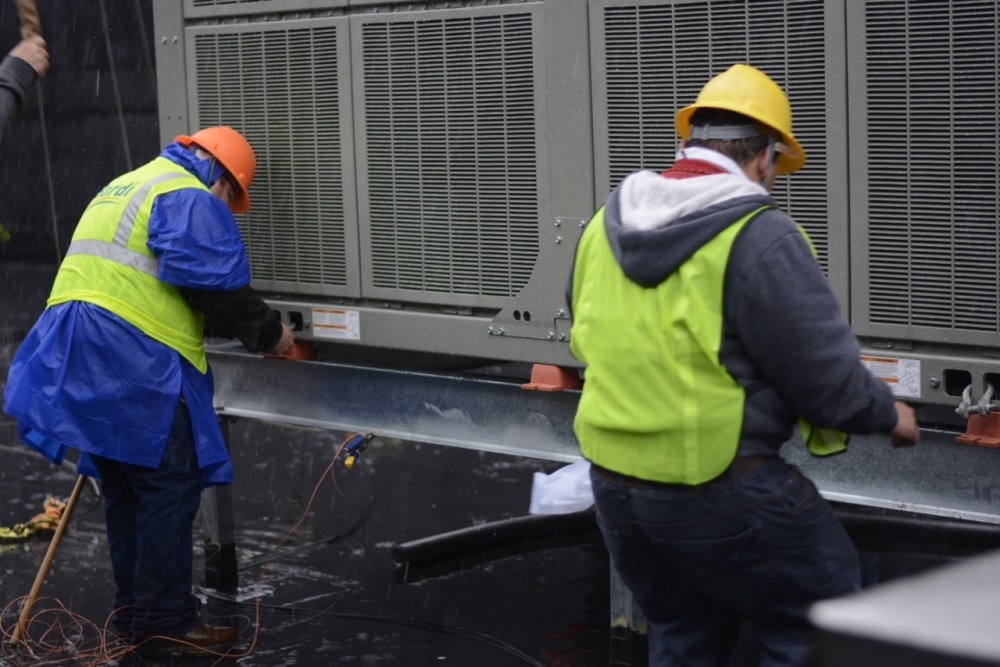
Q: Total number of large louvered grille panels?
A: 4